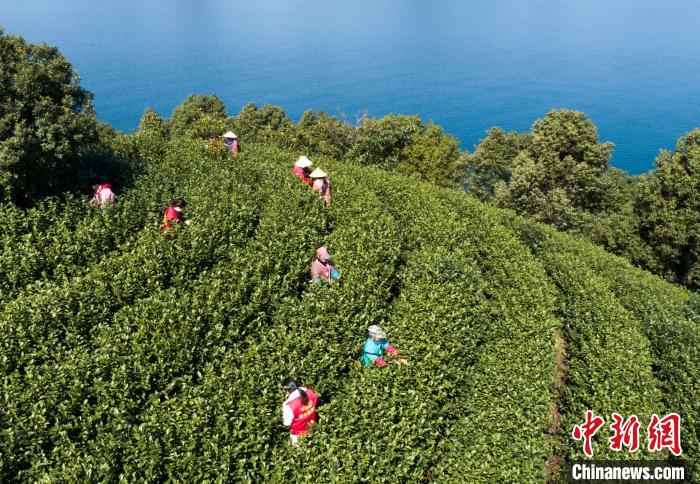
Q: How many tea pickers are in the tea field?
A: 9